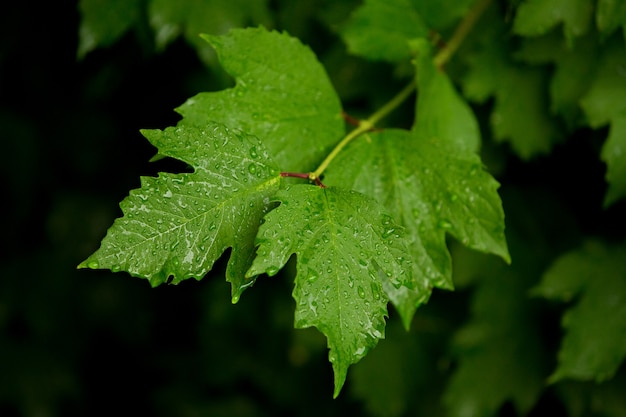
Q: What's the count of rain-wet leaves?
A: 4